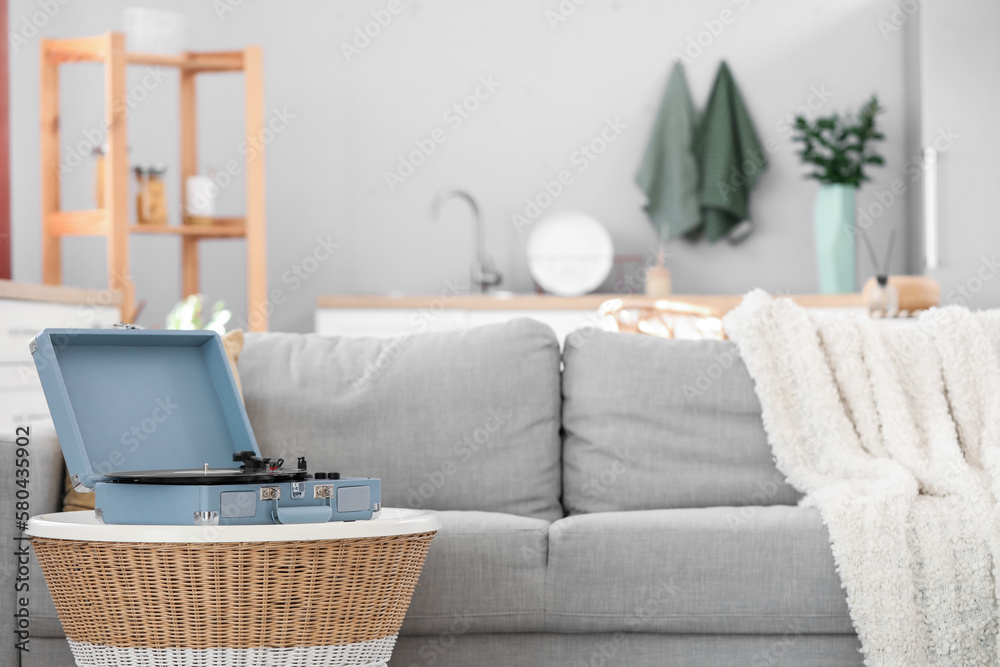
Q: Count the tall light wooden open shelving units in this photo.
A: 1